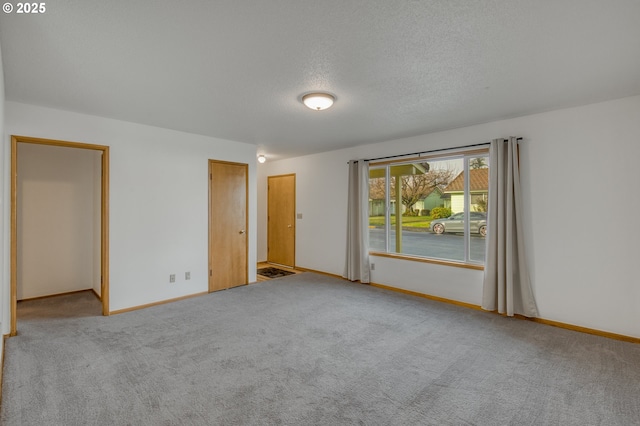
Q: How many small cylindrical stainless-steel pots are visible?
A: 0